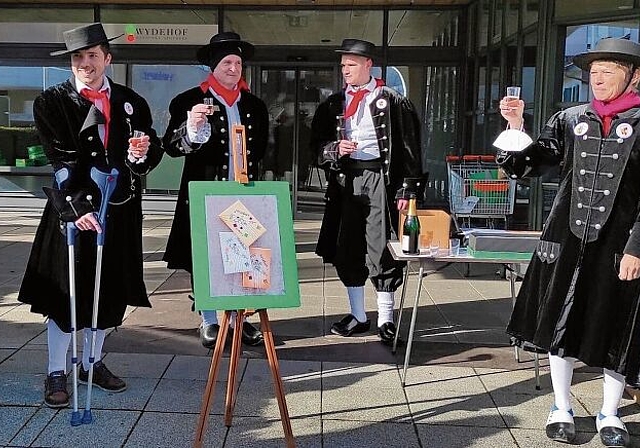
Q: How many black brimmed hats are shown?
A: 4